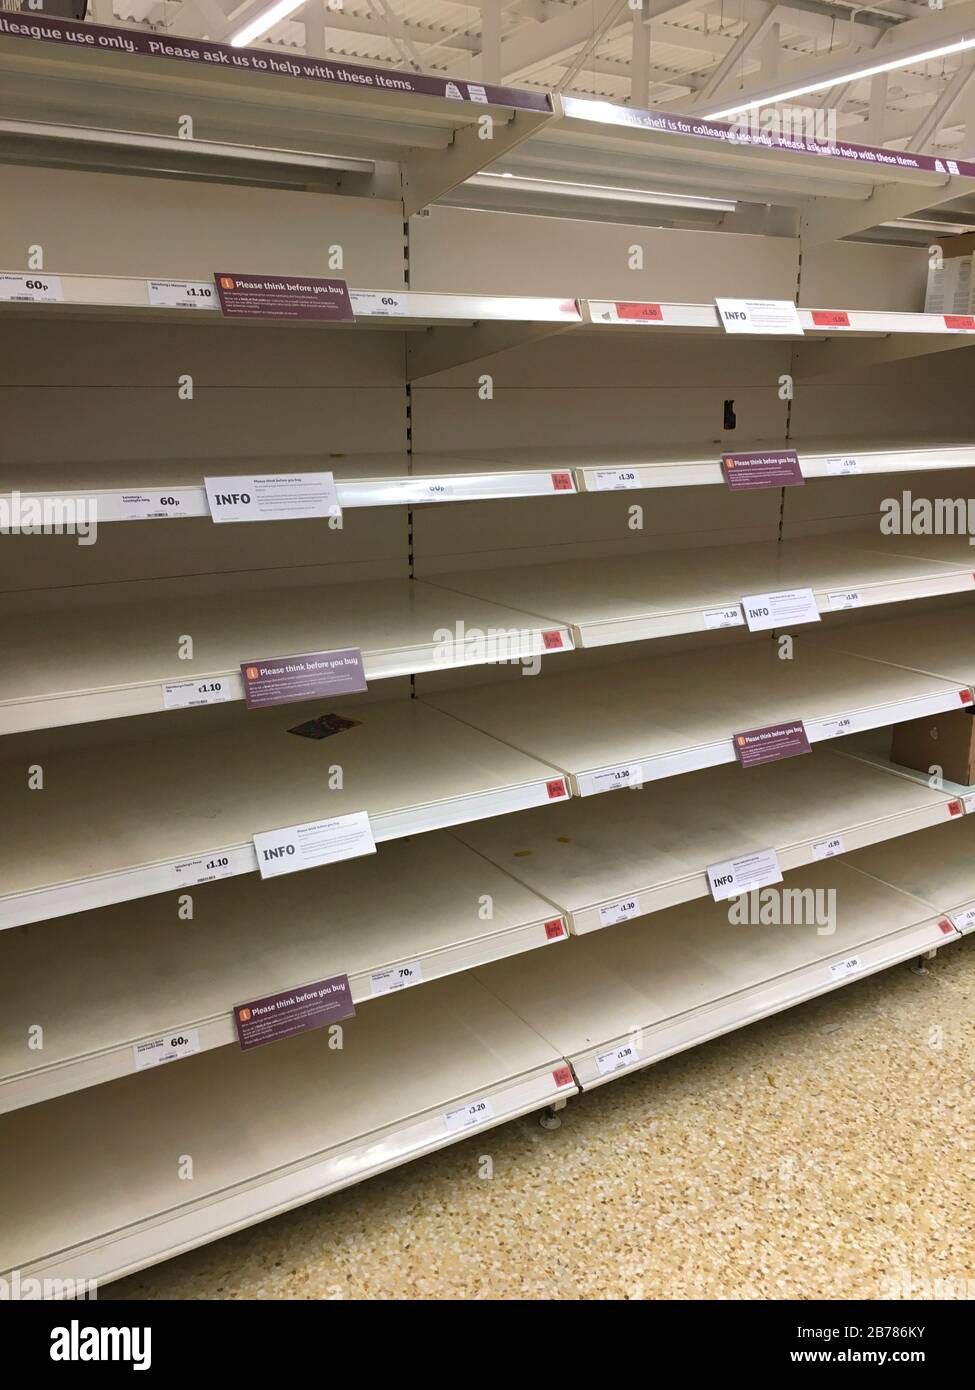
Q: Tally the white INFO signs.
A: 5